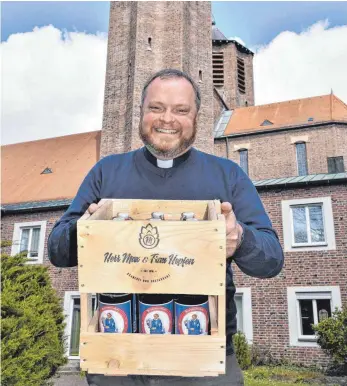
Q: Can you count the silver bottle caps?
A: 3